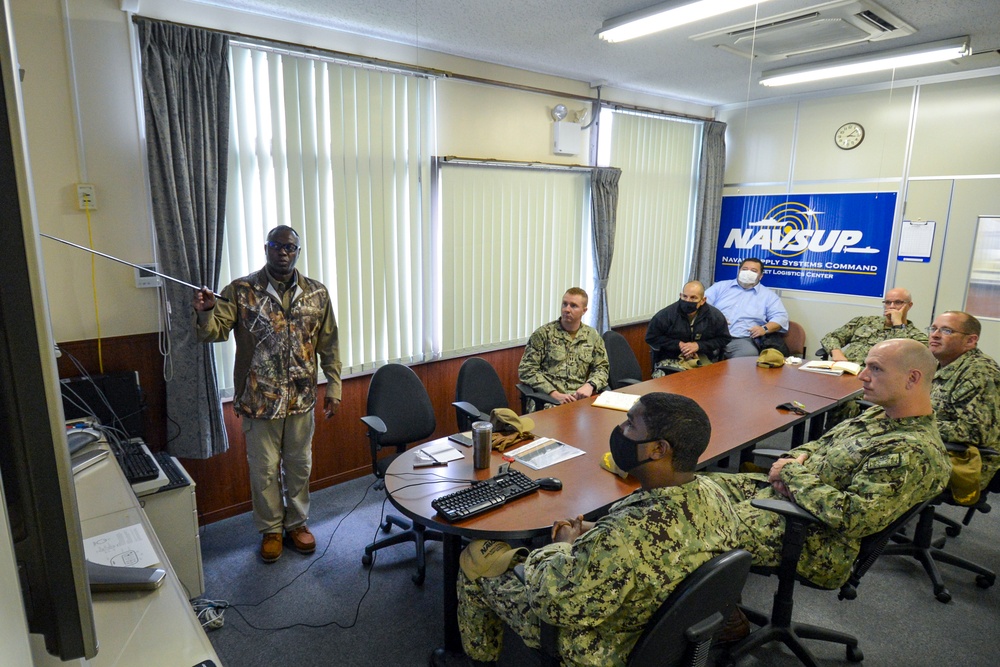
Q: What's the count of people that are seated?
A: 7